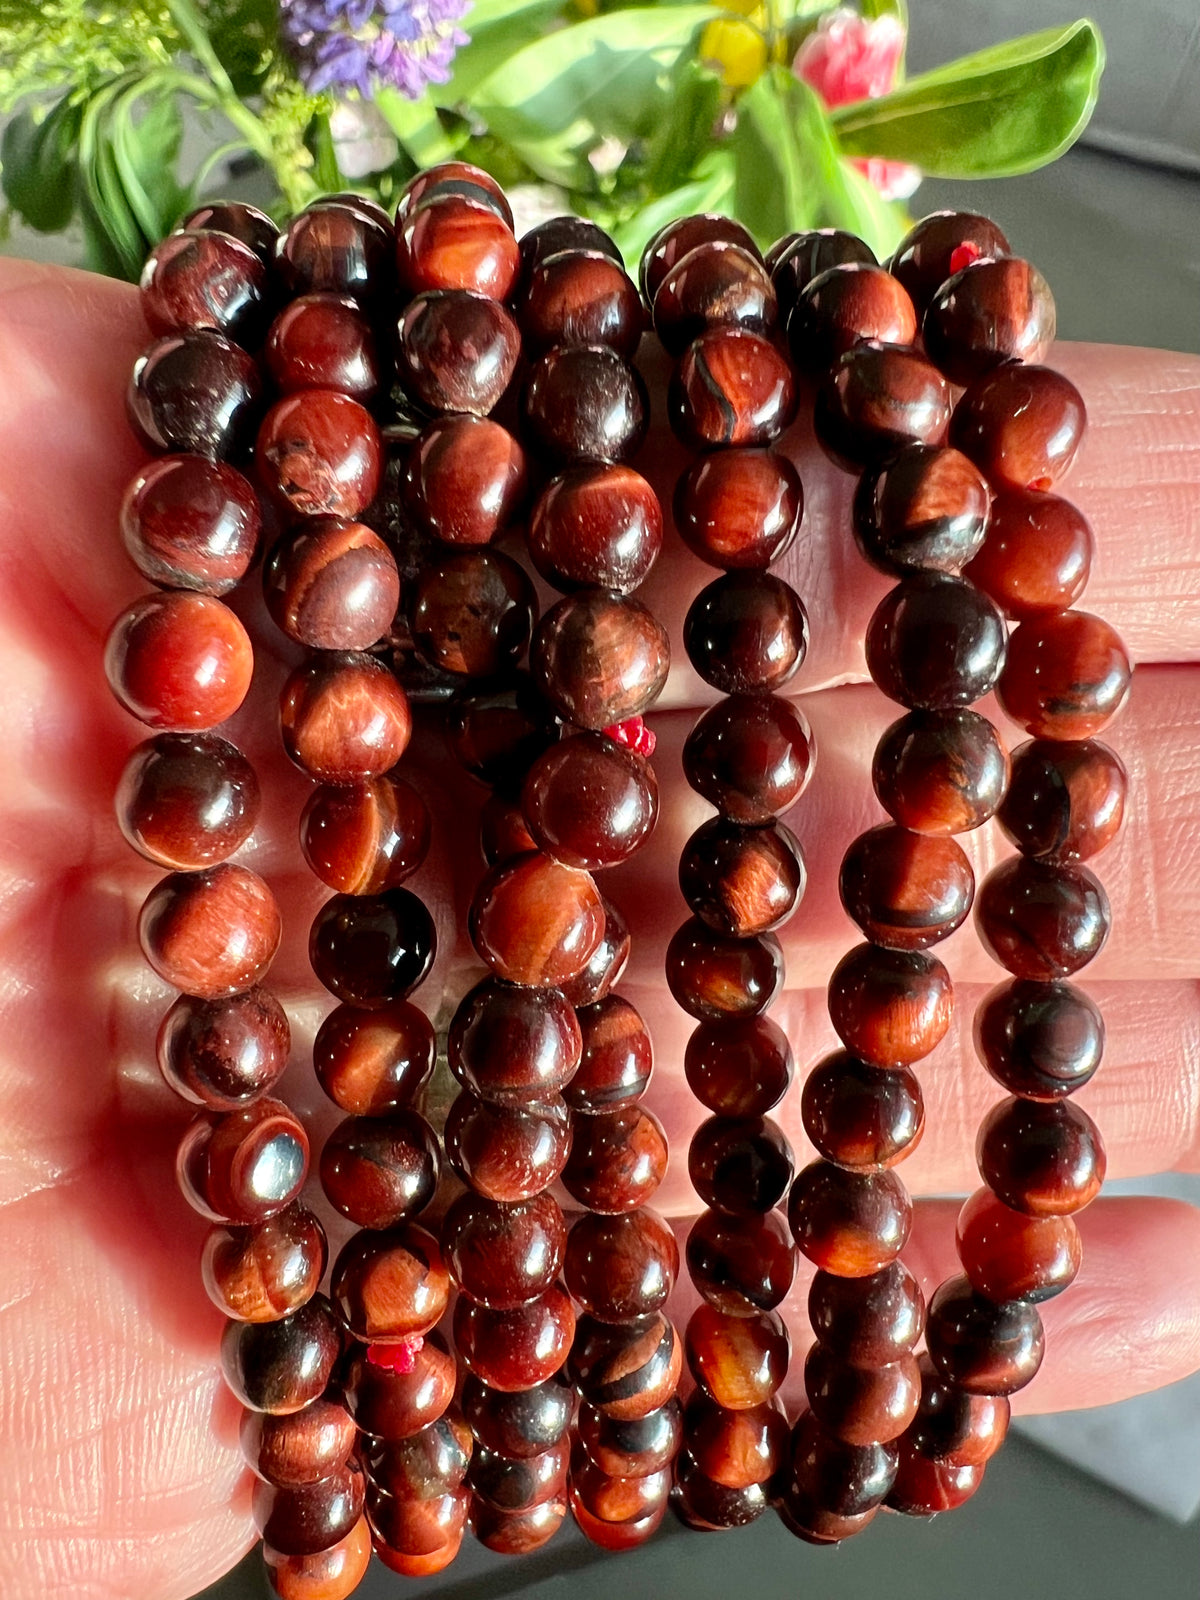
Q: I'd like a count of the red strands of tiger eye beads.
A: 7